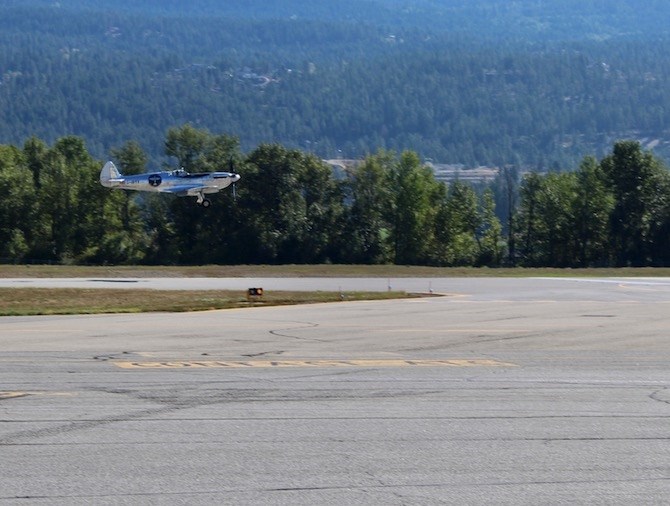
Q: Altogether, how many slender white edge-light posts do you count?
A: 3